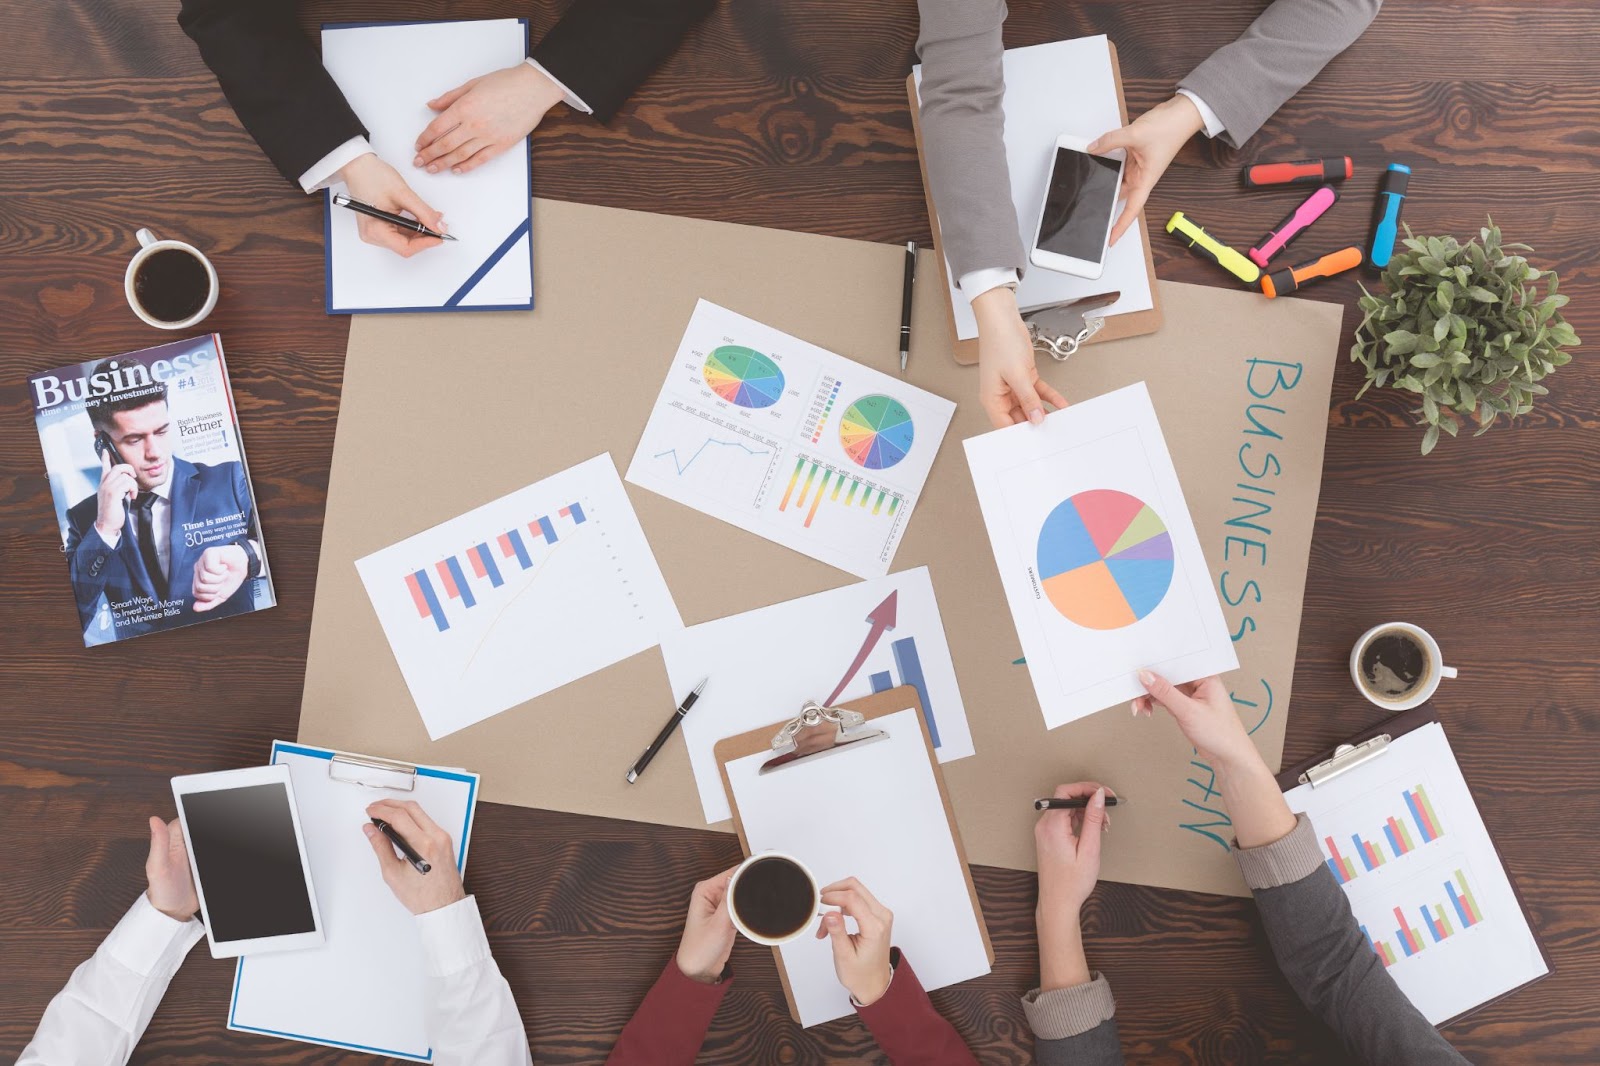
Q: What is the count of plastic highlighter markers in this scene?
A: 5